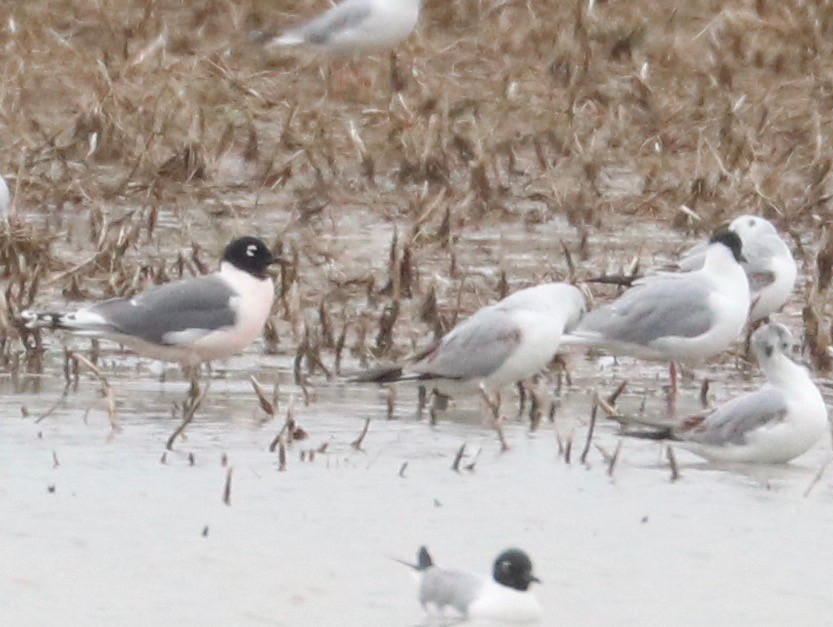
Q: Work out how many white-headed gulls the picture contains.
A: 3